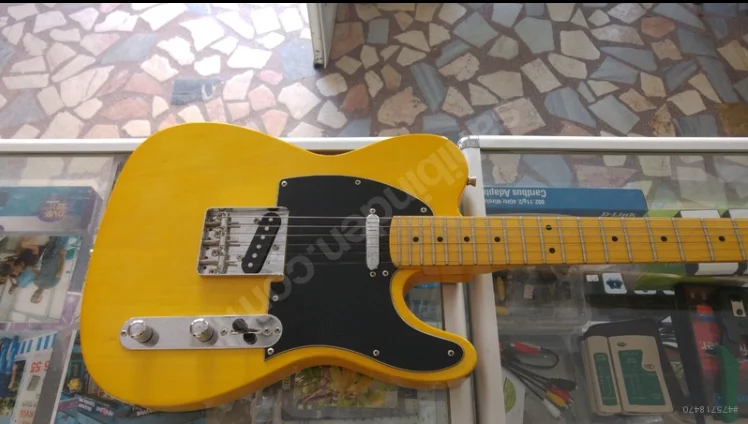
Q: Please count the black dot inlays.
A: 9